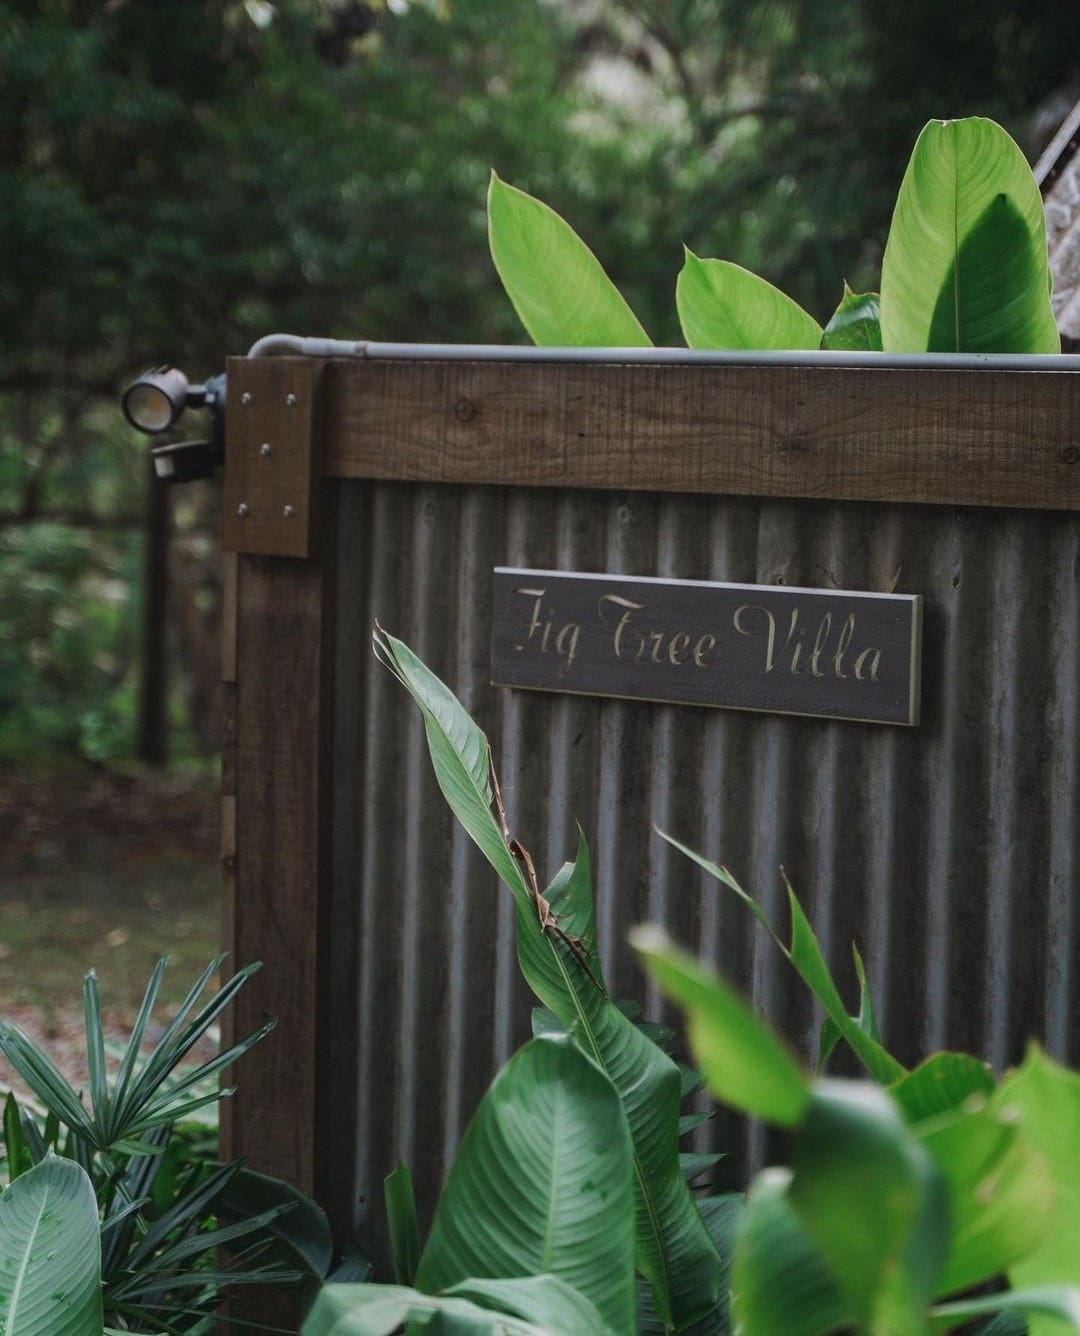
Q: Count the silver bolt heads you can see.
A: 5